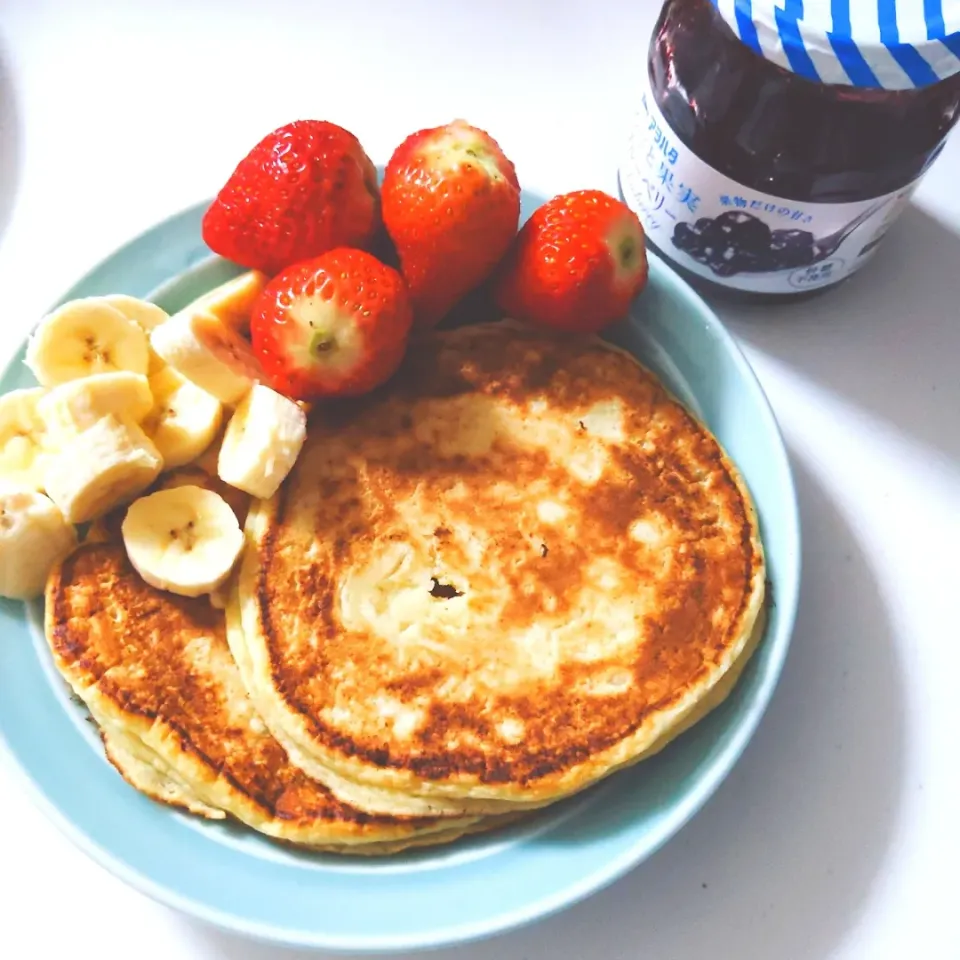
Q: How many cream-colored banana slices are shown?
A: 11